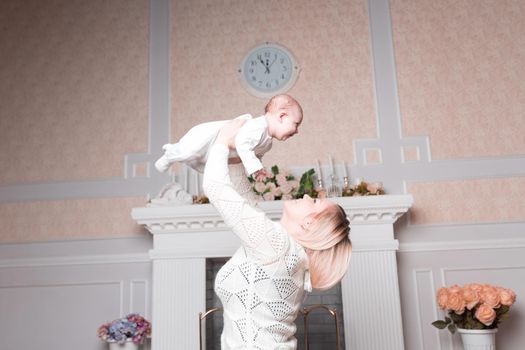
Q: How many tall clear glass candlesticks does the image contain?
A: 3